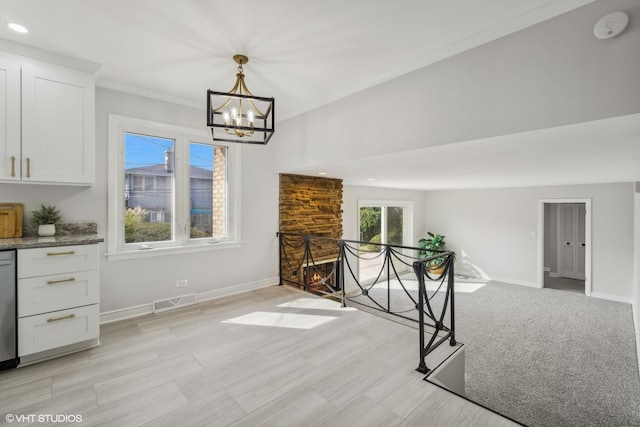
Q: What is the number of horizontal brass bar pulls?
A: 3